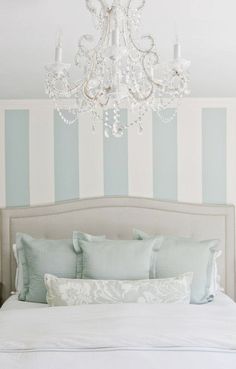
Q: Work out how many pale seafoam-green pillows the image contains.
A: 3